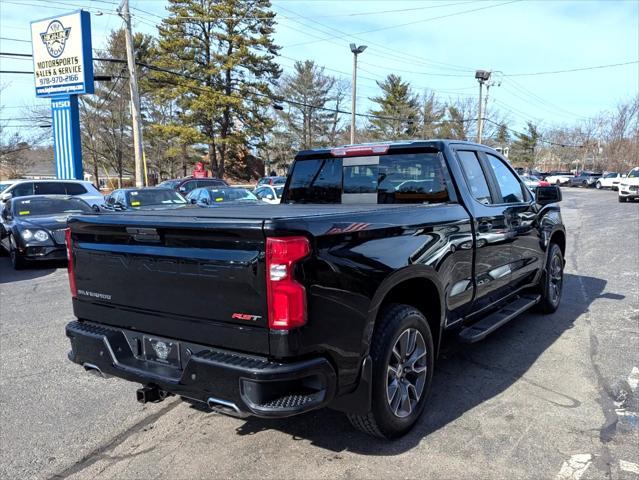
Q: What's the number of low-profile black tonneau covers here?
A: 1